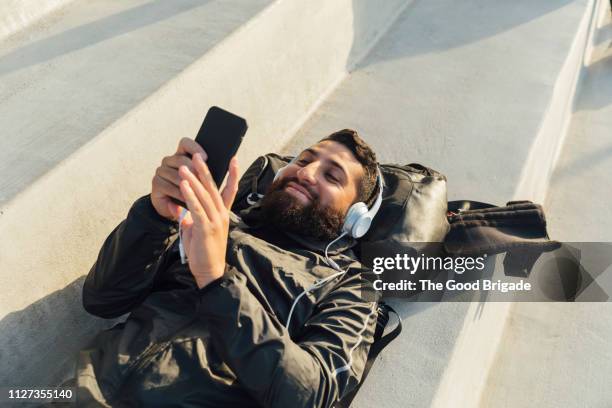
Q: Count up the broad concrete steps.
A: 3